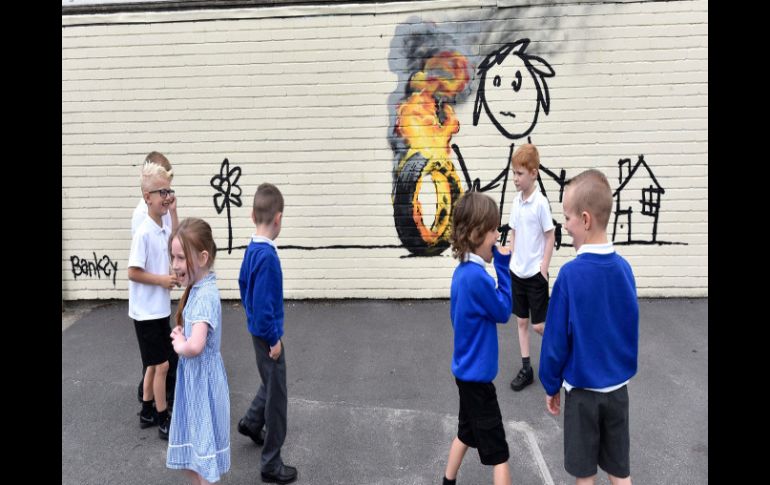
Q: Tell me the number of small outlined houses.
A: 1